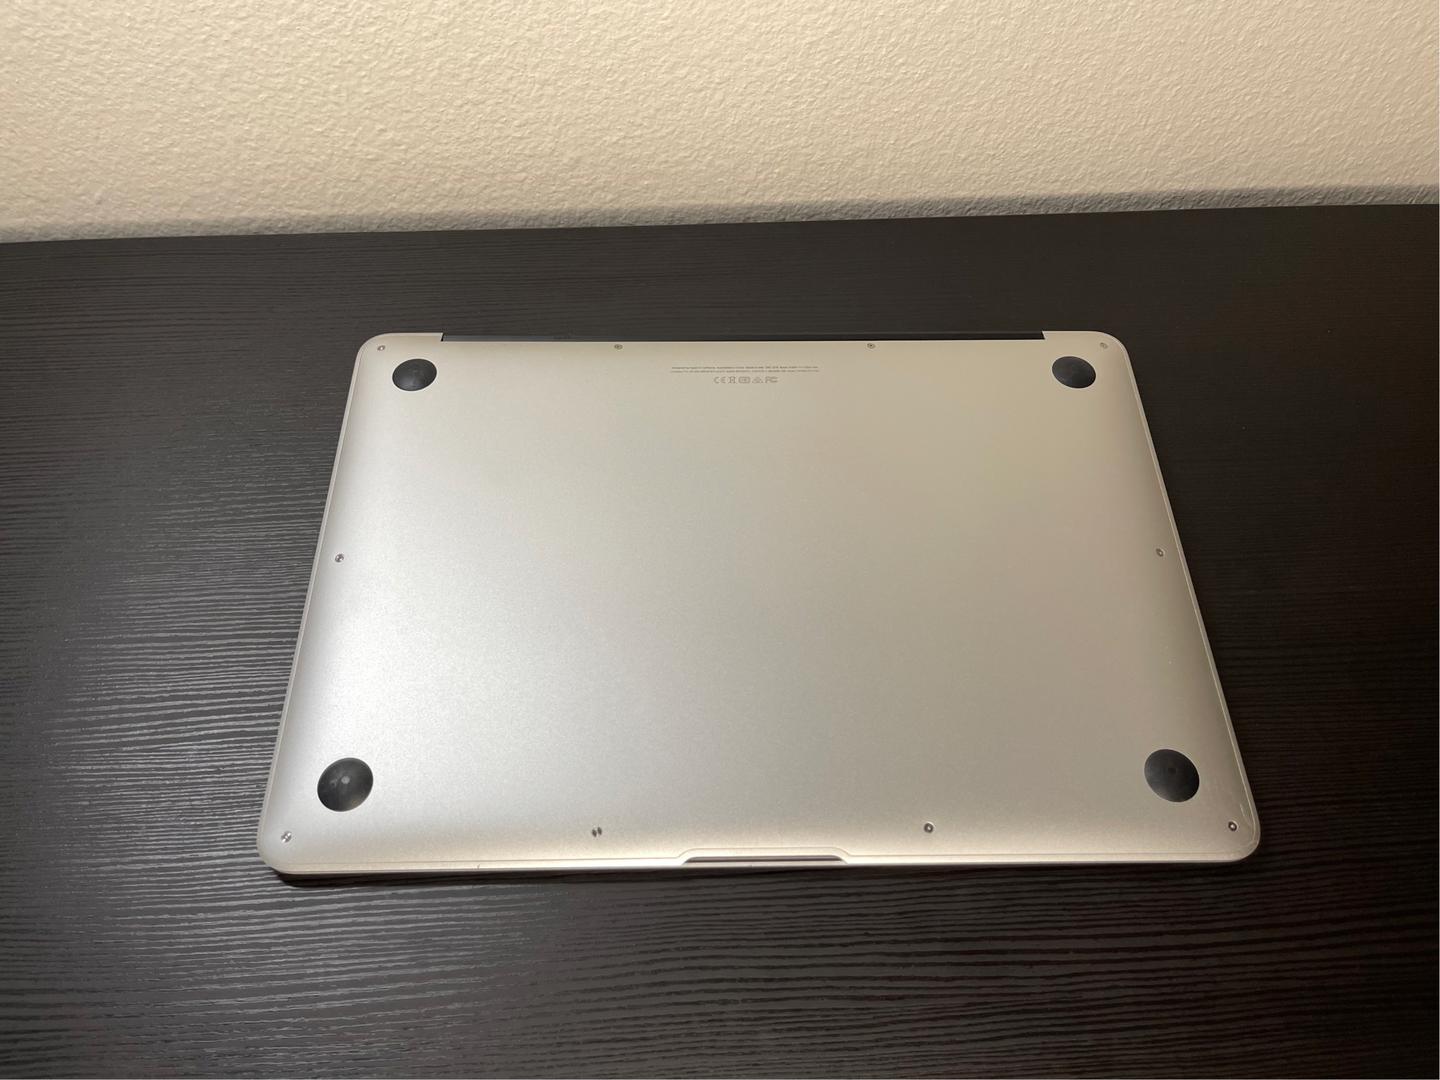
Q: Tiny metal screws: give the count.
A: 10